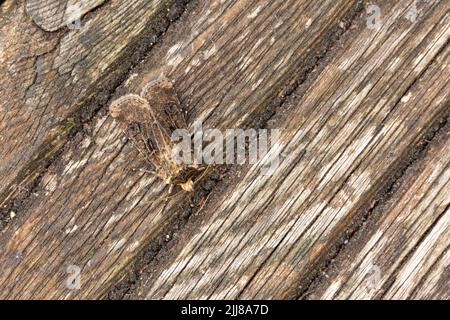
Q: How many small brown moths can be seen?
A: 1